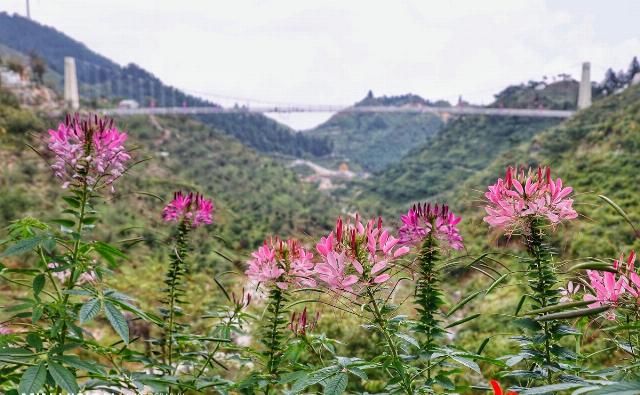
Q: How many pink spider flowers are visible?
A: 7